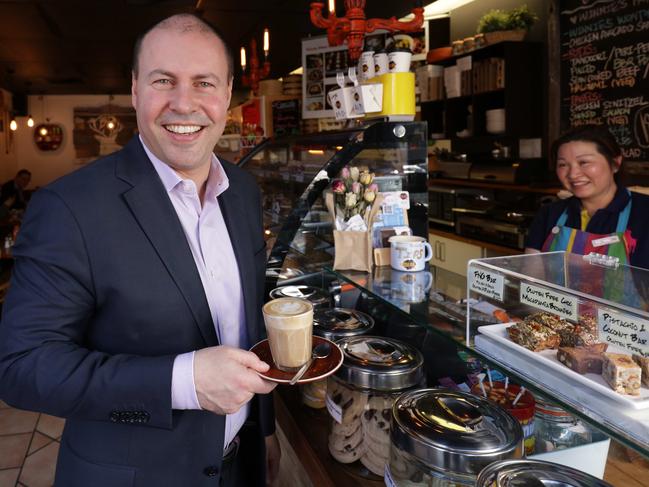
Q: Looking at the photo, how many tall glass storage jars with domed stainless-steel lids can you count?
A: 5